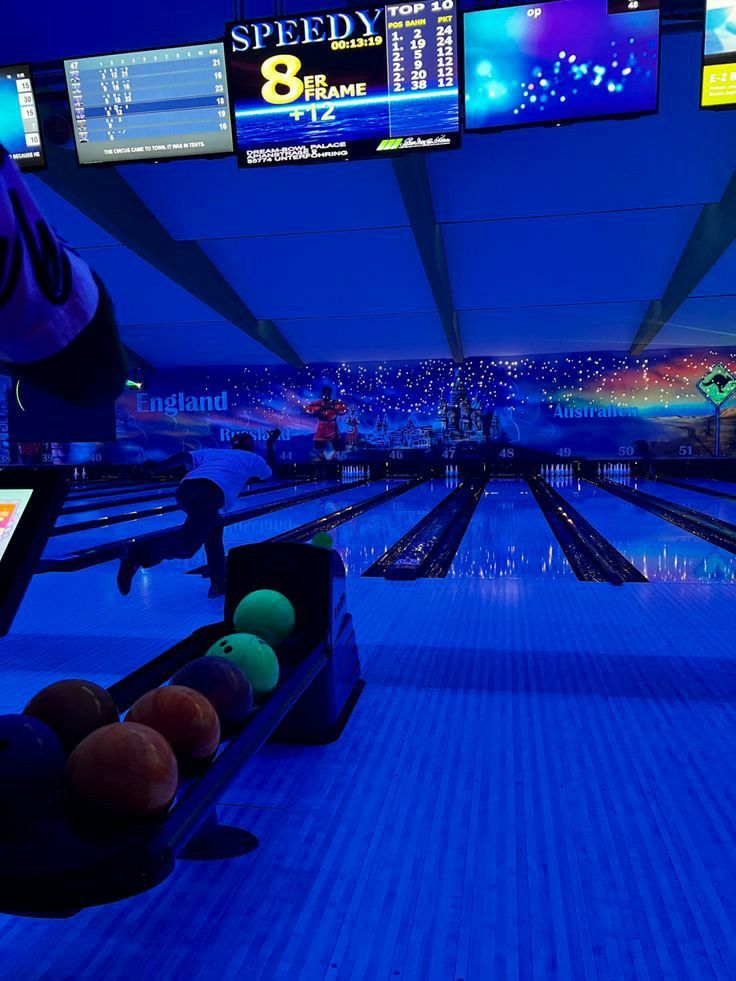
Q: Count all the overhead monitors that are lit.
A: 5